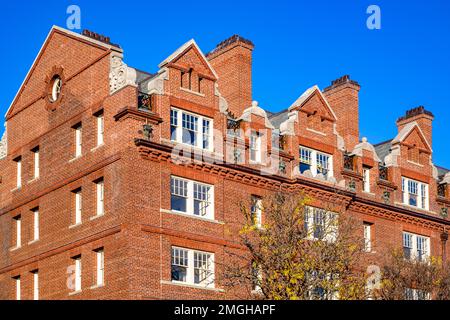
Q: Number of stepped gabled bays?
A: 3